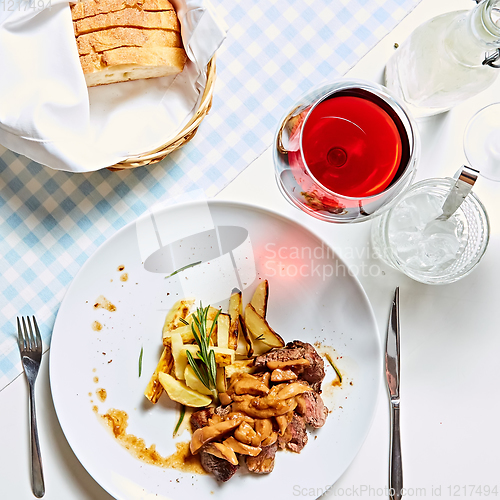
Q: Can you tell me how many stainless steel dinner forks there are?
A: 1